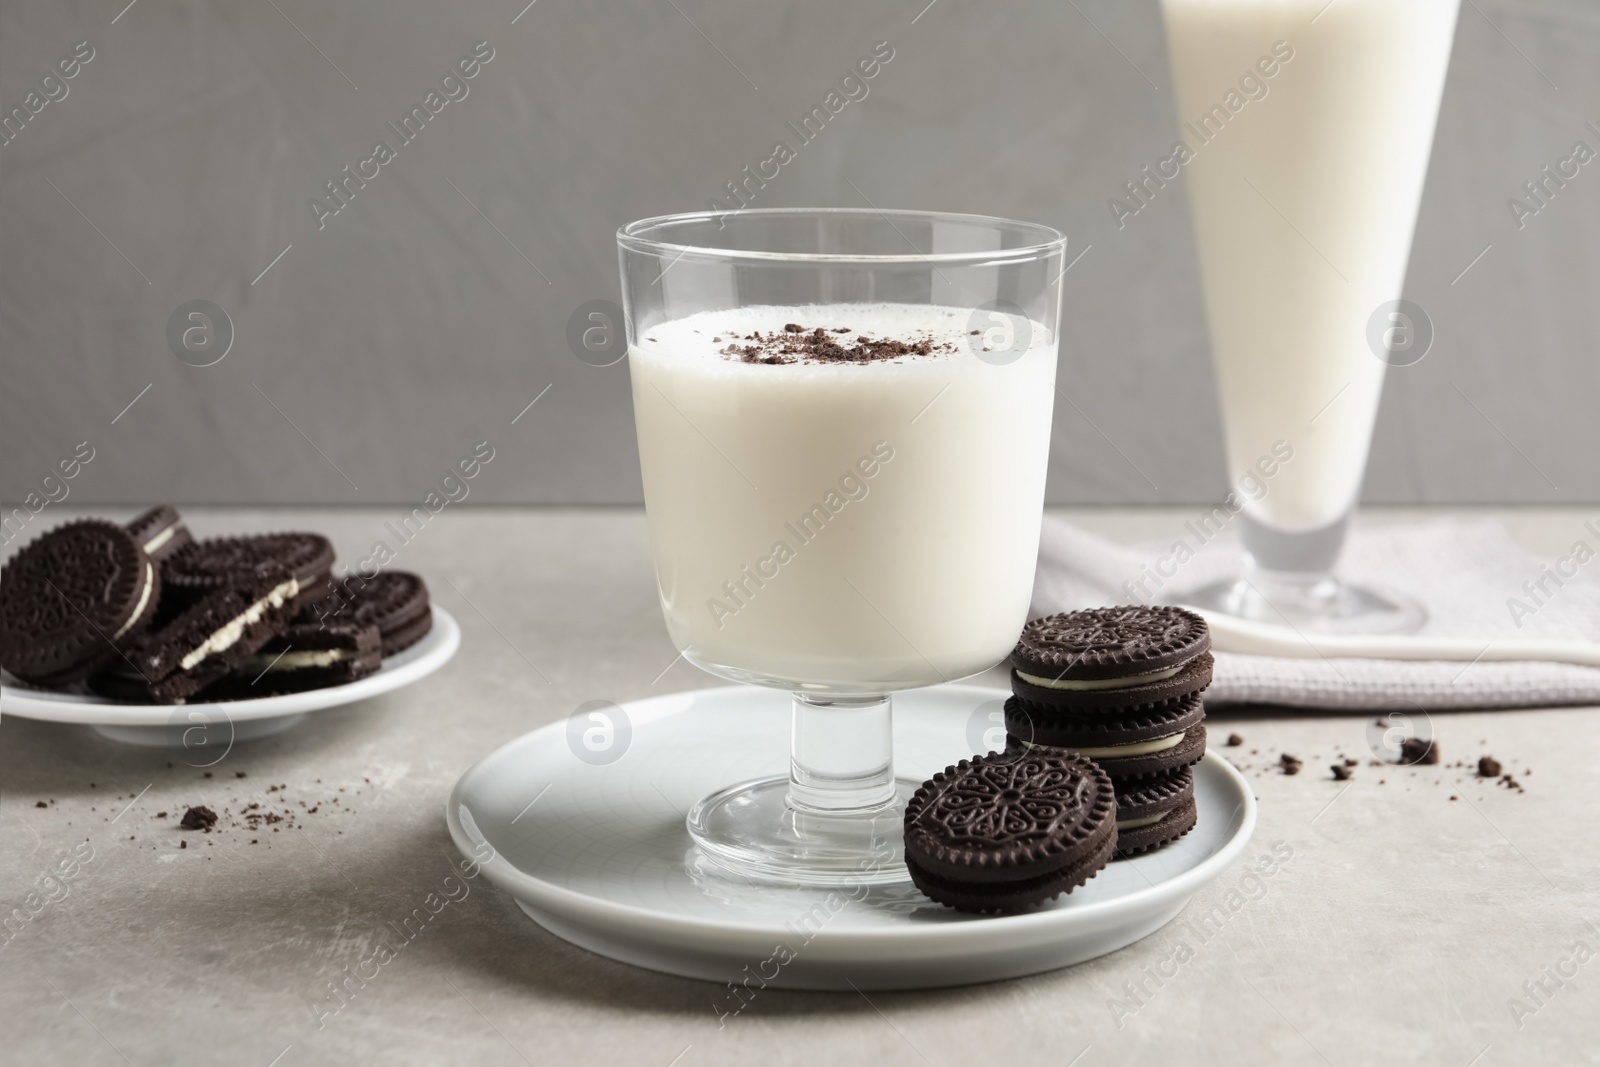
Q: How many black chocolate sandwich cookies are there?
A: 11